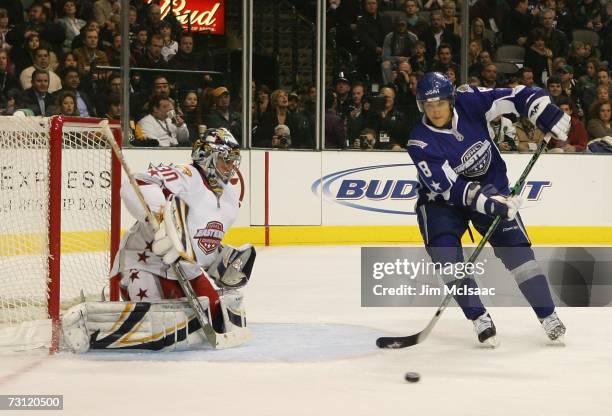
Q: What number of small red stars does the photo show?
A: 5